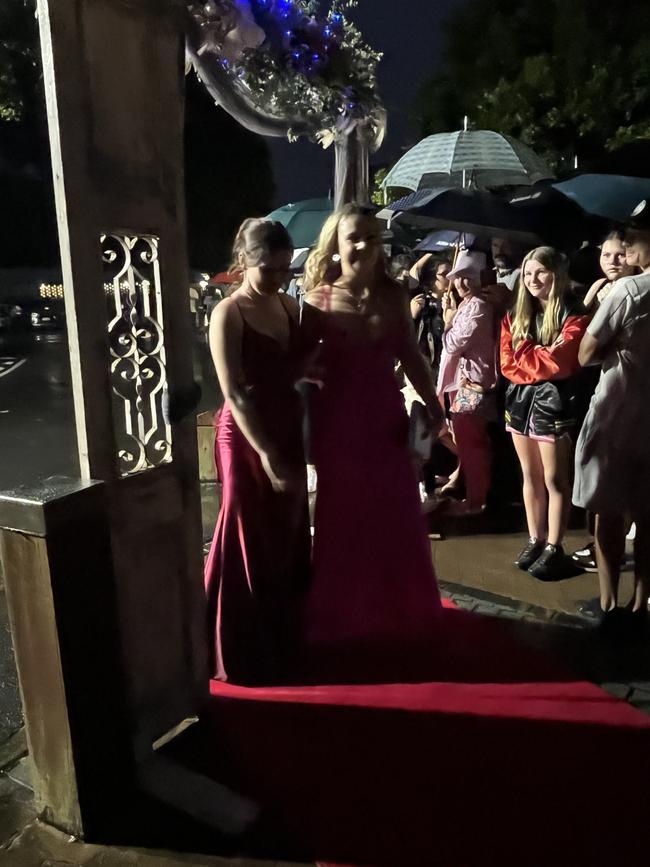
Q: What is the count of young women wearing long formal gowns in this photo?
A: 2